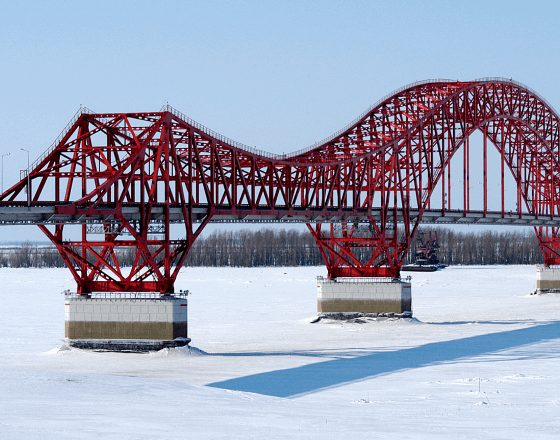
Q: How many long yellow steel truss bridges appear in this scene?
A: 0